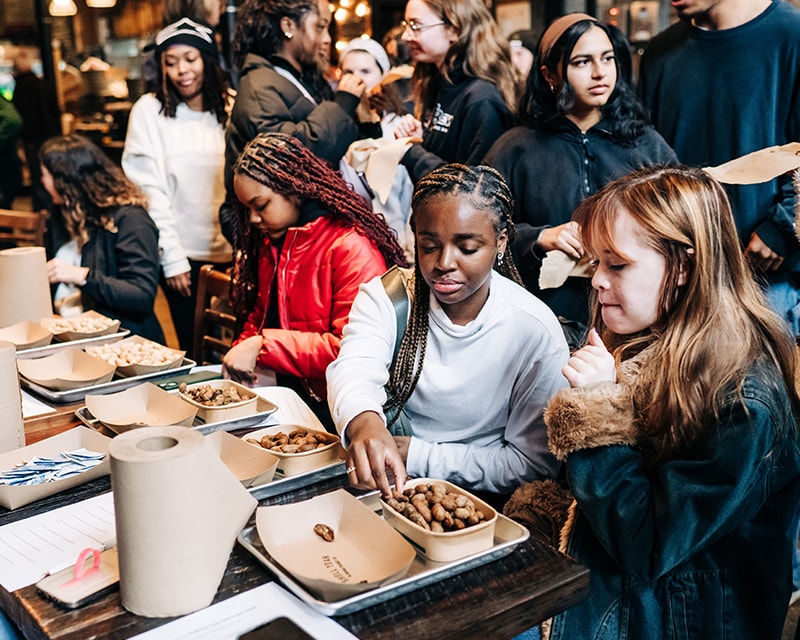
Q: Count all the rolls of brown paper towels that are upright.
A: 3